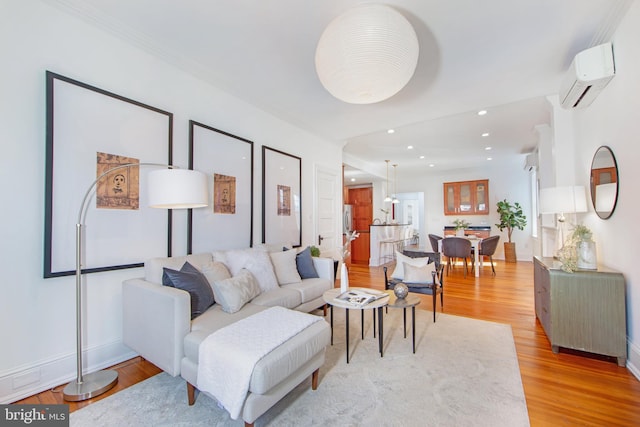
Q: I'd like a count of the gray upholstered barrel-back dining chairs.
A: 3